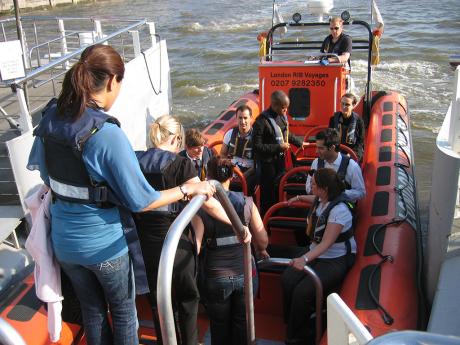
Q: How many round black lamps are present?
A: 2